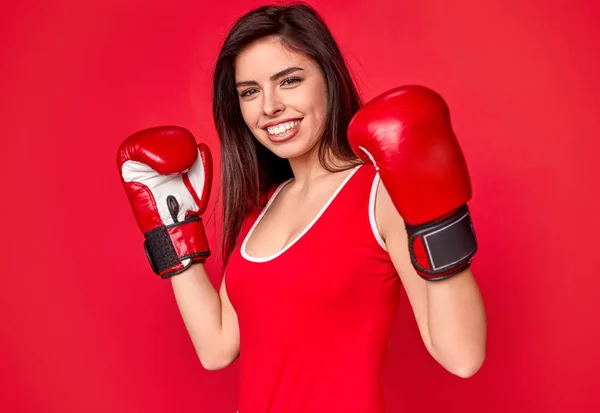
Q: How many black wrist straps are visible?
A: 2